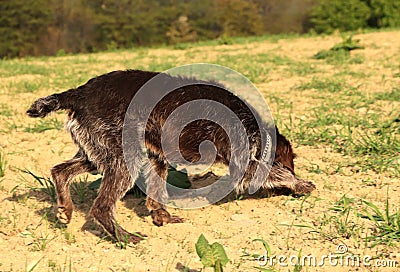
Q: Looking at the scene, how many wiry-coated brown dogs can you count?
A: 1